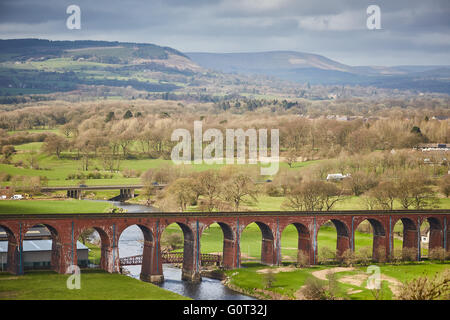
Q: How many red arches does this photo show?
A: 12